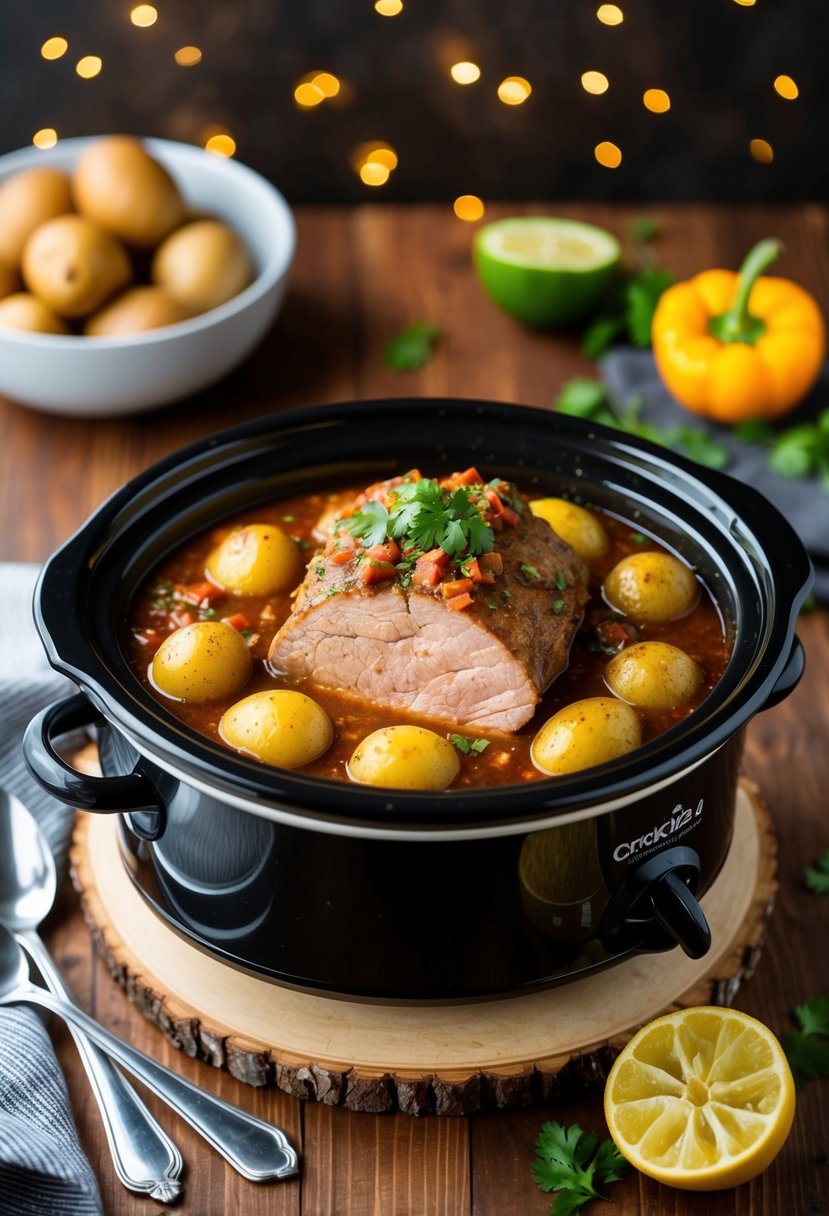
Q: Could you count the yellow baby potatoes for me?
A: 8